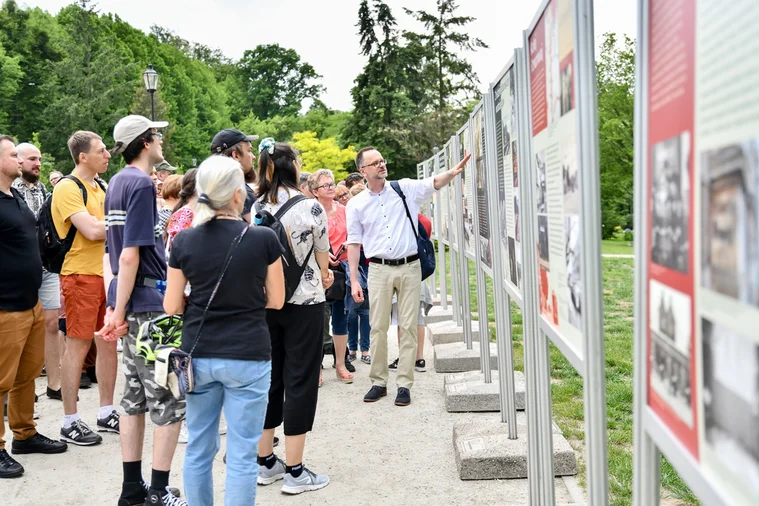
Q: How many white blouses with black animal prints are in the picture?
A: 1